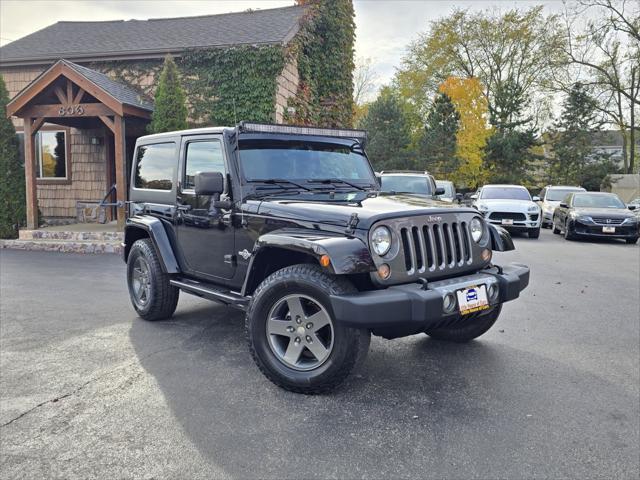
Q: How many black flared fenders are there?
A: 3